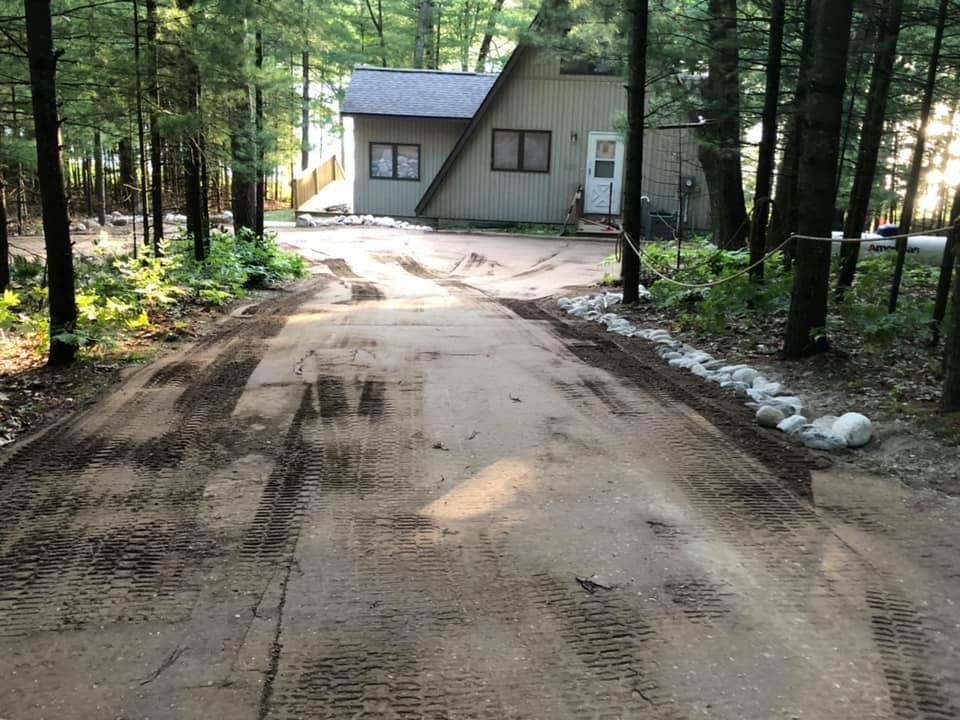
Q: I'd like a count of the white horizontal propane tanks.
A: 1